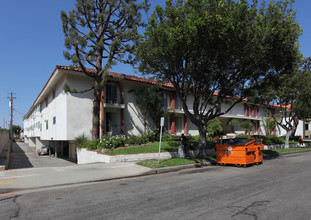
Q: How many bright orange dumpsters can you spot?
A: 2